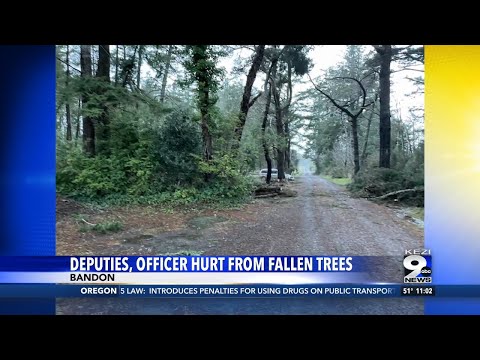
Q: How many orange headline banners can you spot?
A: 0